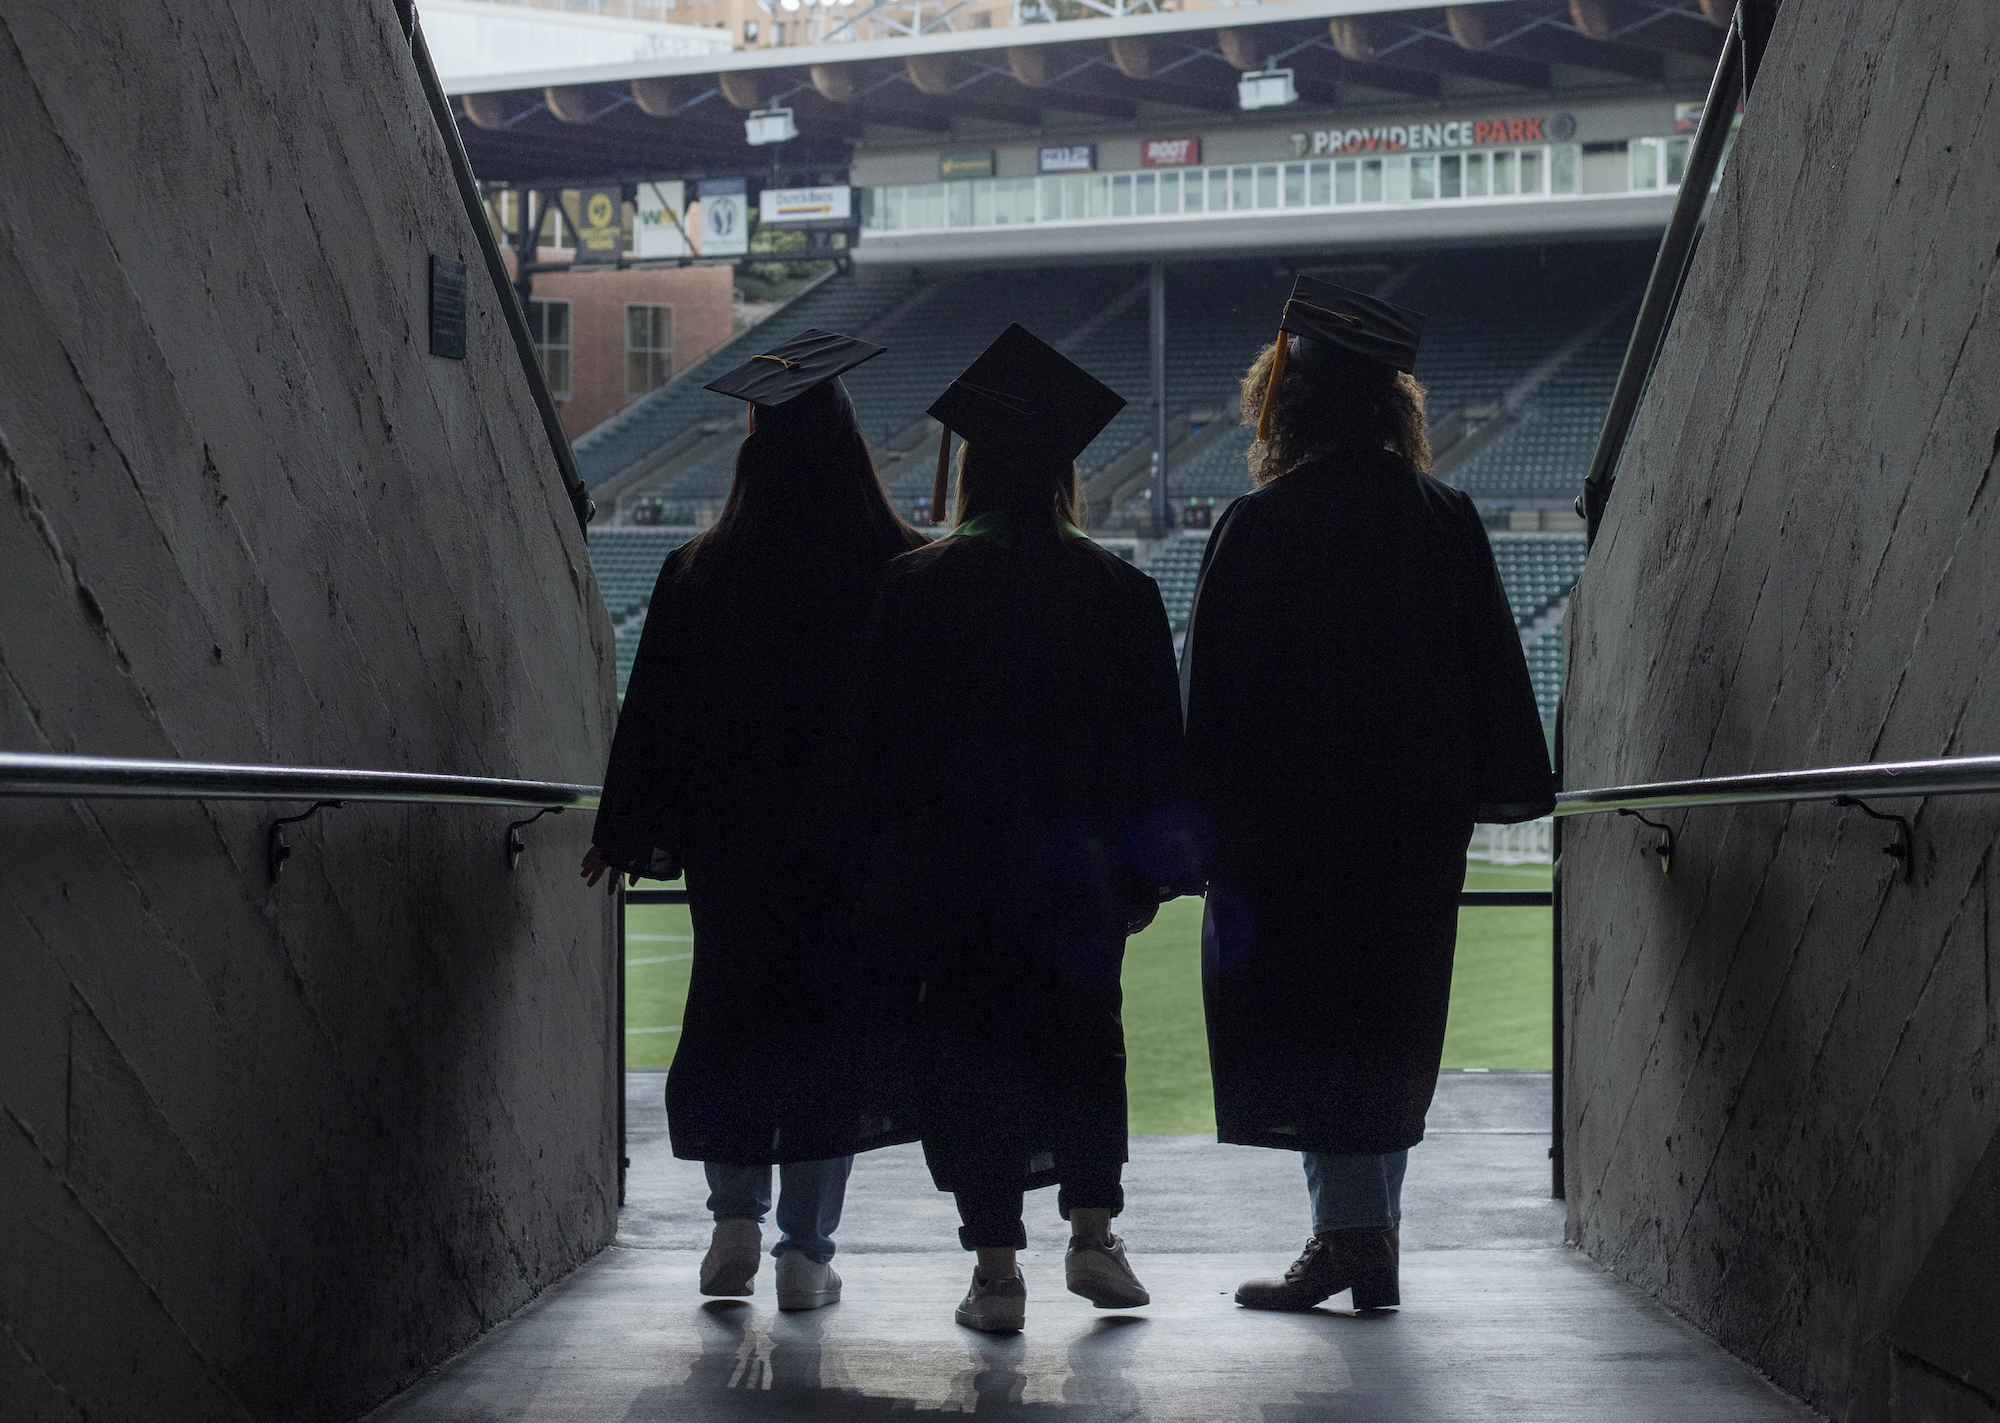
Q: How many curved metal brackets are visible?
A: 4